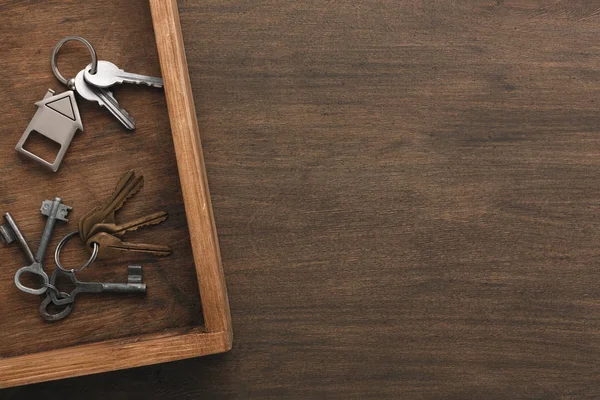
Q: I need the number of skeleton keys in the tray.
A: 3